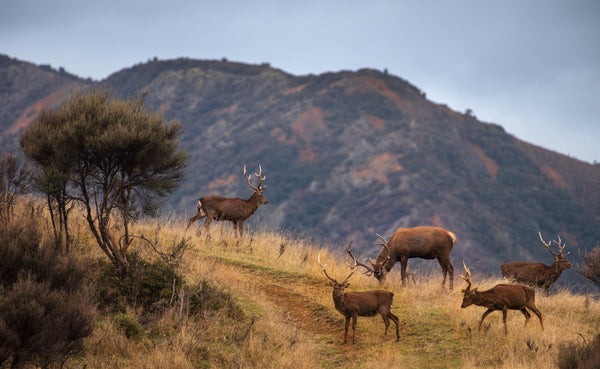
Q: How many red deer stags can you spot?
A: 5